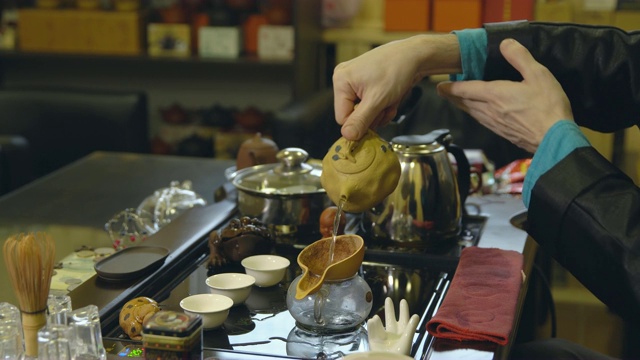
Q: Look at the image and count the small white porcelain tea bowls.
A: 3